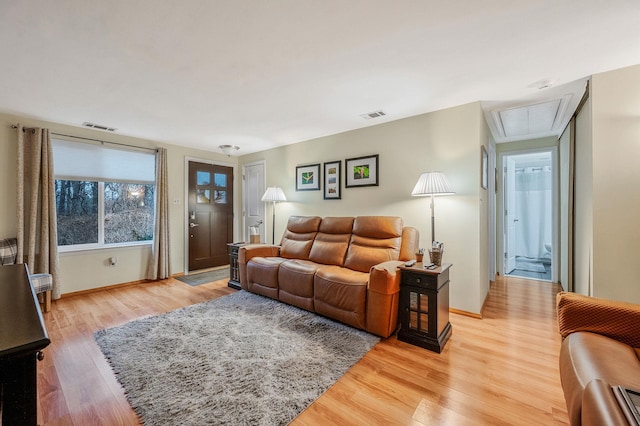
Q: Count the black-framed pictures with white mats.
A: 3